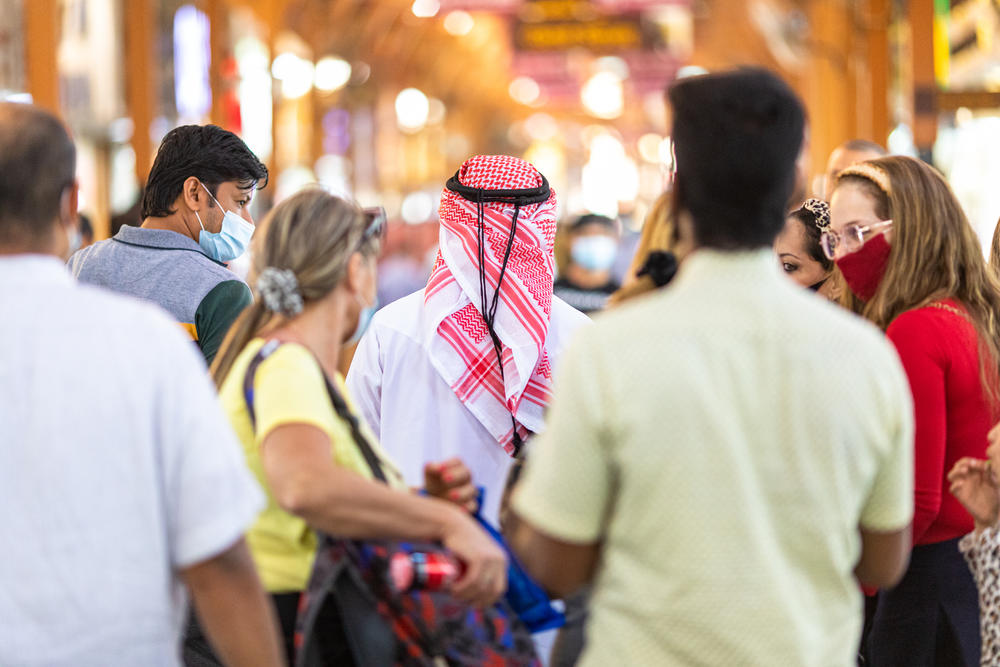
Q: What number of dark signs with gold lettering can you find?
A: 1